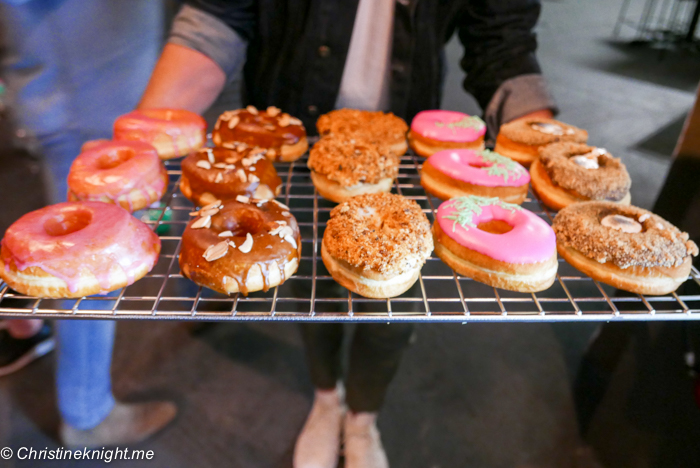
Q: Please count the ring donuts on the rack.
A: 15